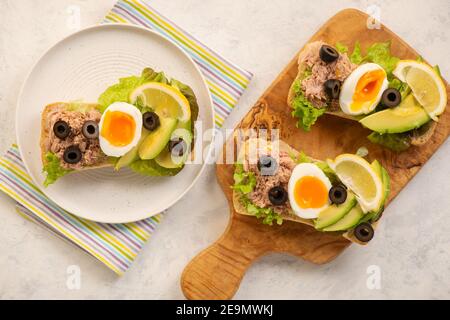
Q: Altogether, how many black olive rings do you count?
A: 12